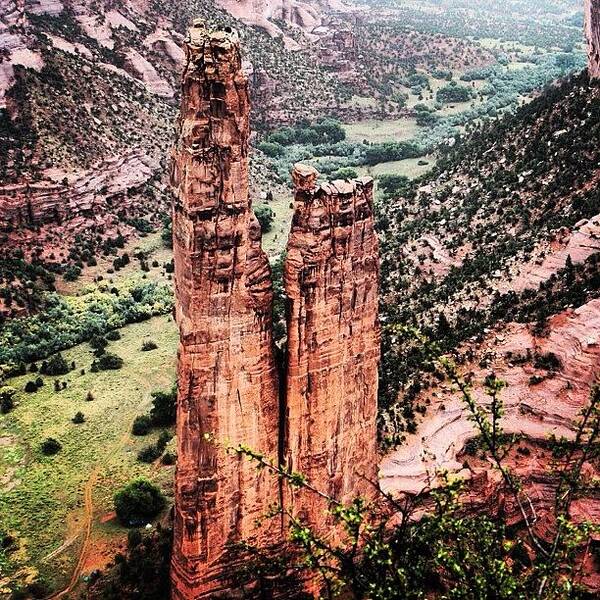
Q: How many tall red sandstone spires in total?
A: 2